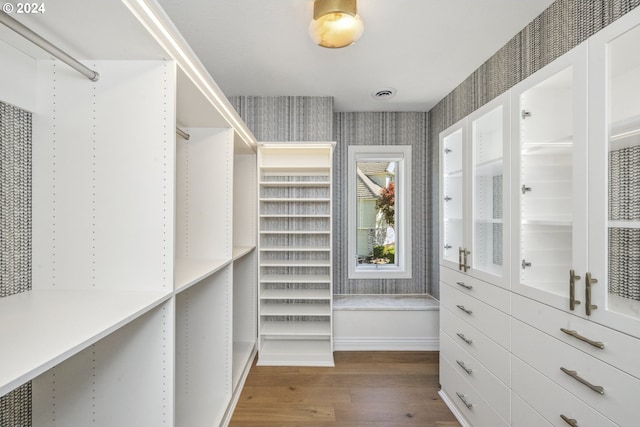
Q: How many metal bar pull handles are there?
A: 12